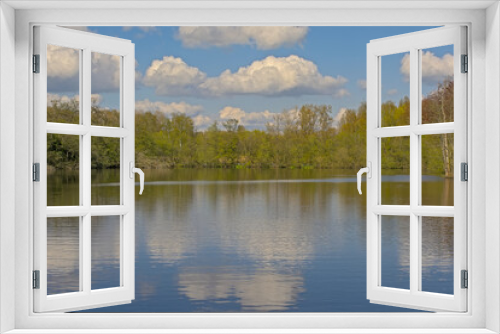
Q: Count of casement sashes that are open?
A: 2